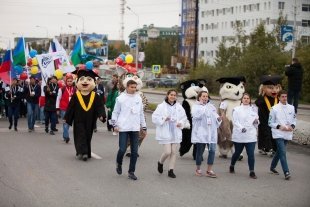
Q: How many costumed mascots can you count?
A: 5